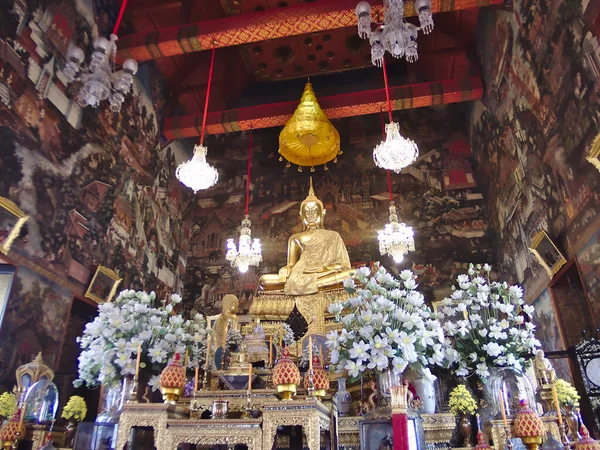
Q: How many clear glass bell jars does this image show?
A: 2